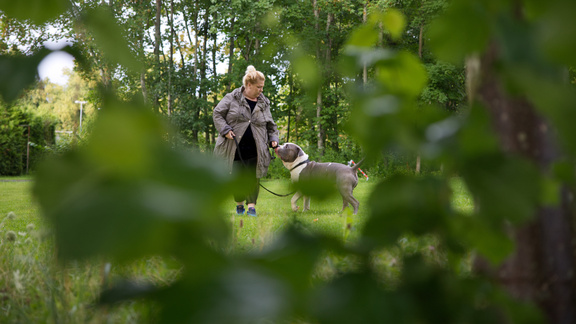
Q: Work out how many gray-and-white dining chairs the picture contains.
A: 0